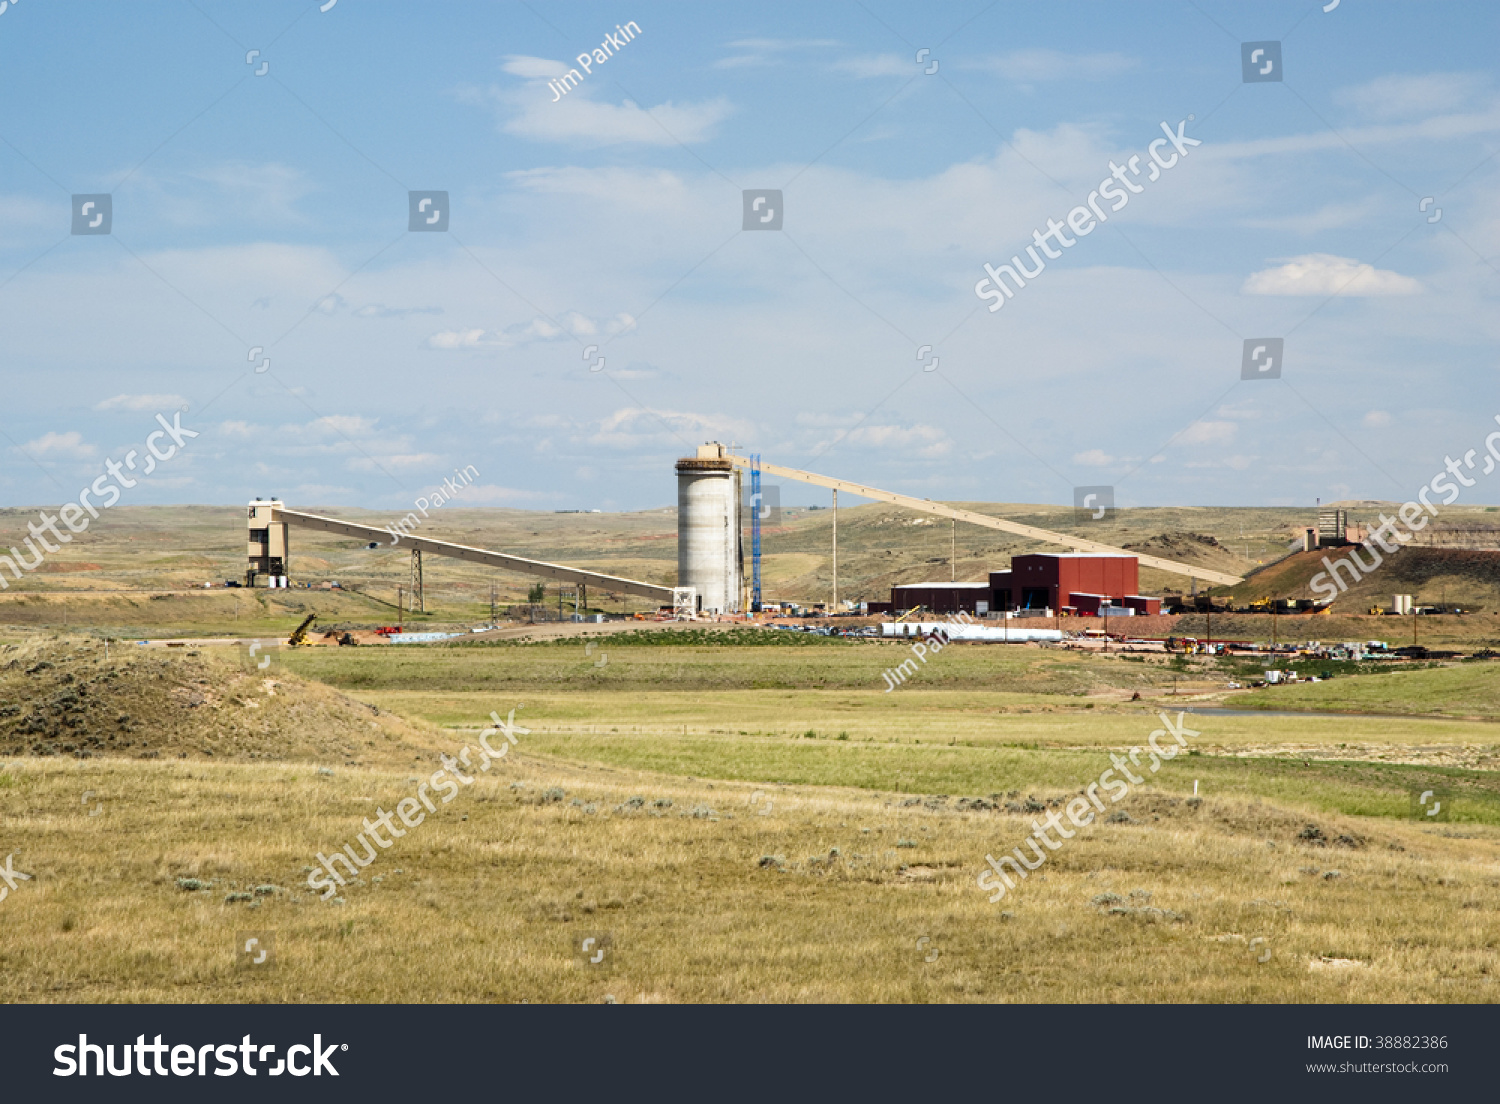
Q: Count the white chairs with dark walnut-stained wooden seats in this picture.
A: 0